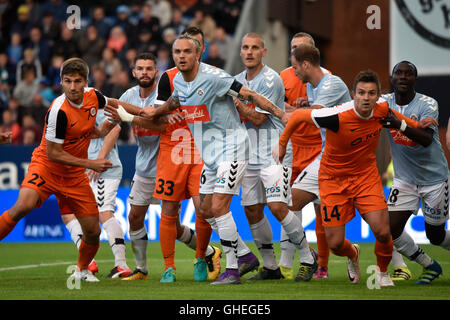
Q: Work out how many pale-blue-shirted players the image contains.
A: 6